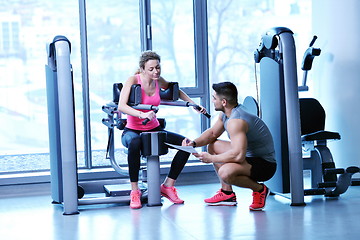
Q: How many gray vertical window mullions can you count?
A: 3